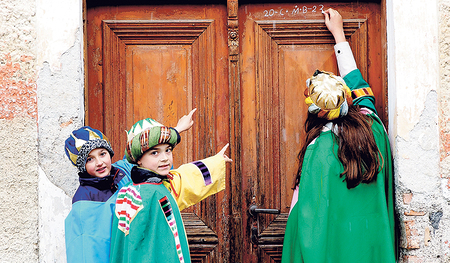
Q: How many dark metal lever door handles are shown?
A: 1